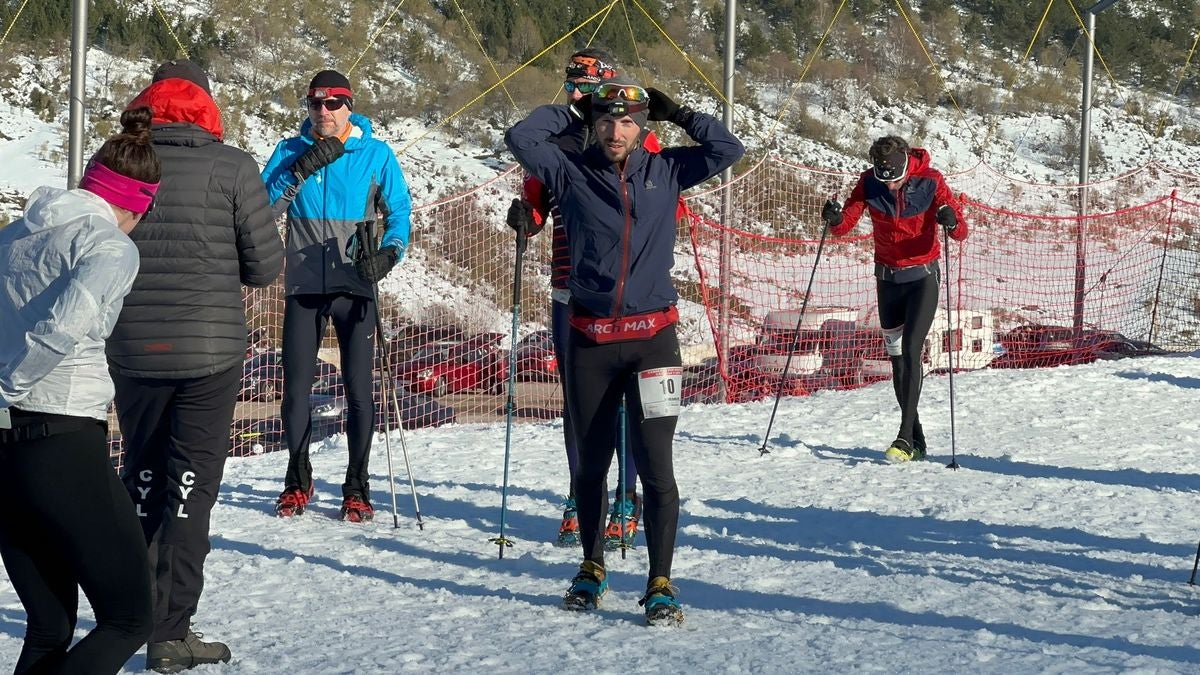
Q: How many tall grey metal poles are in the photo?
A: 3